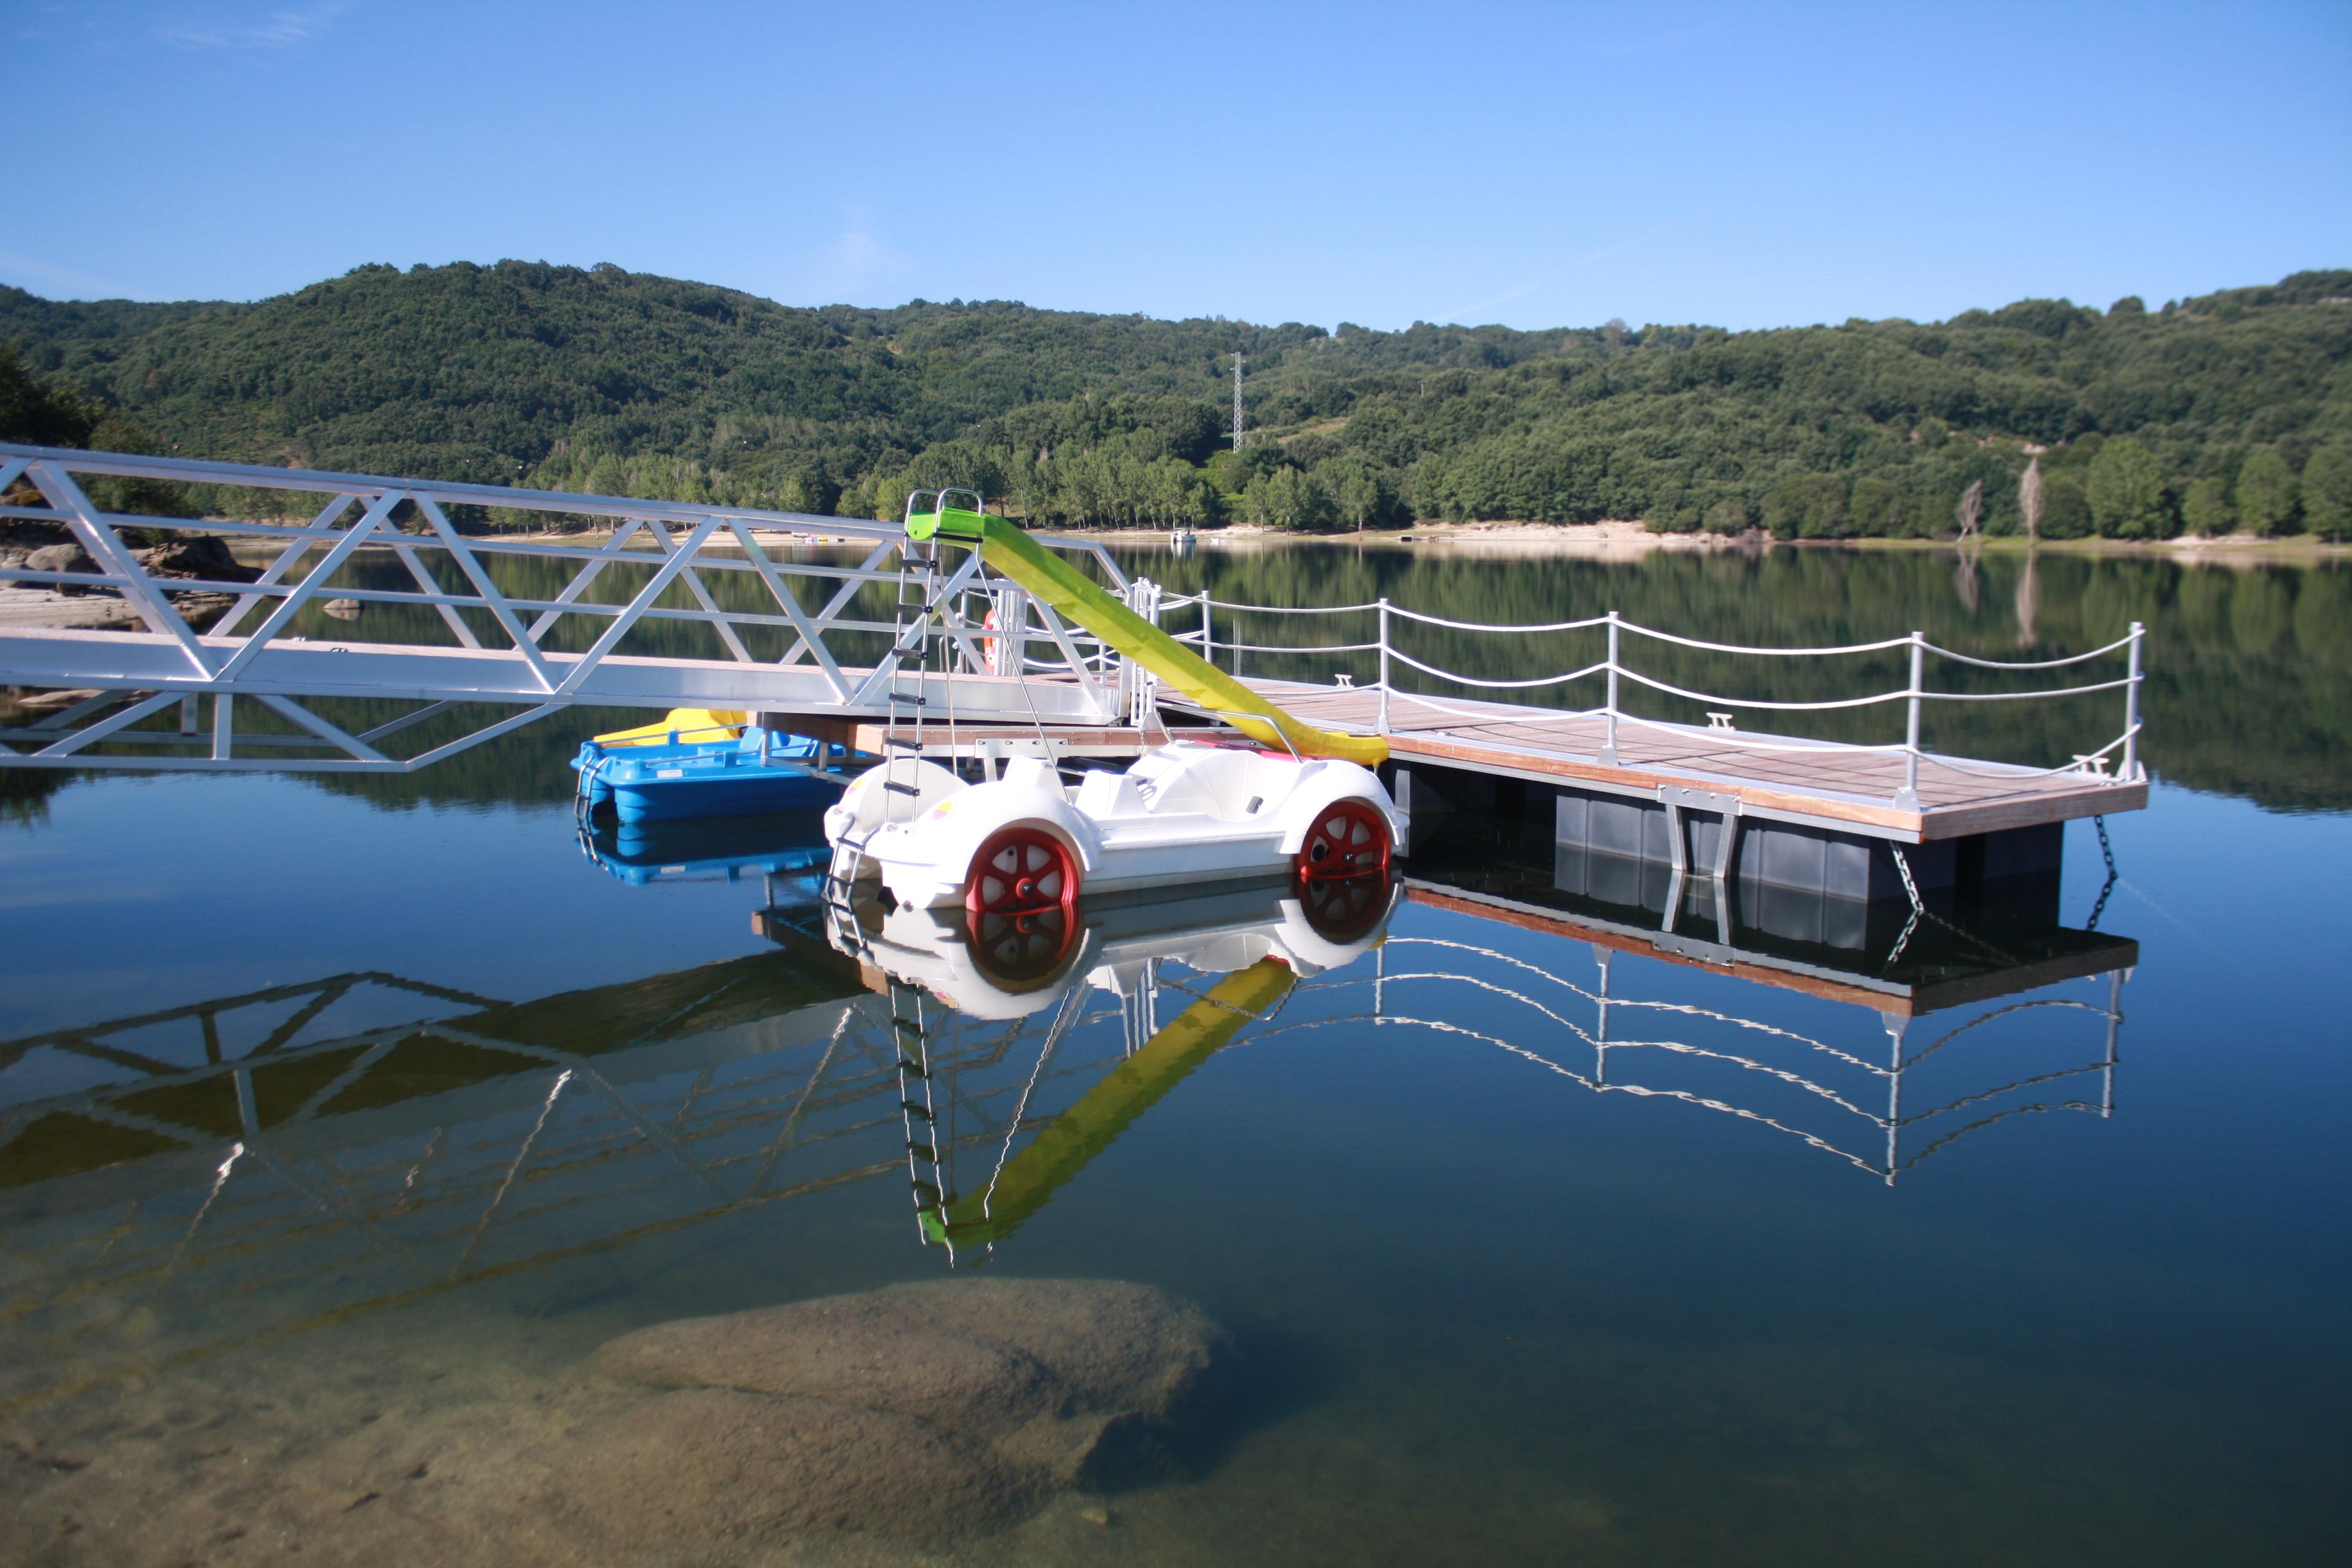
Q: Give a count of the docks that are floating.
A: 1